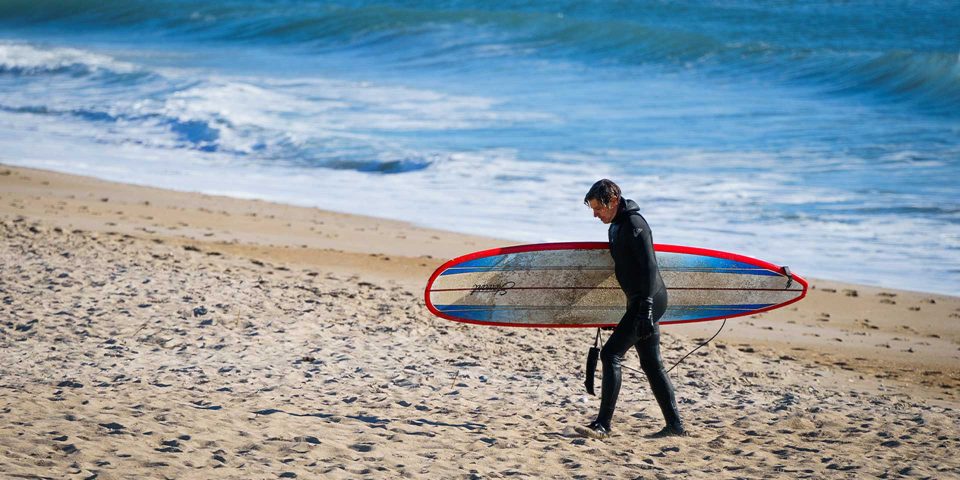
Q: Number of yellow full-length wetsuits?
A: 0